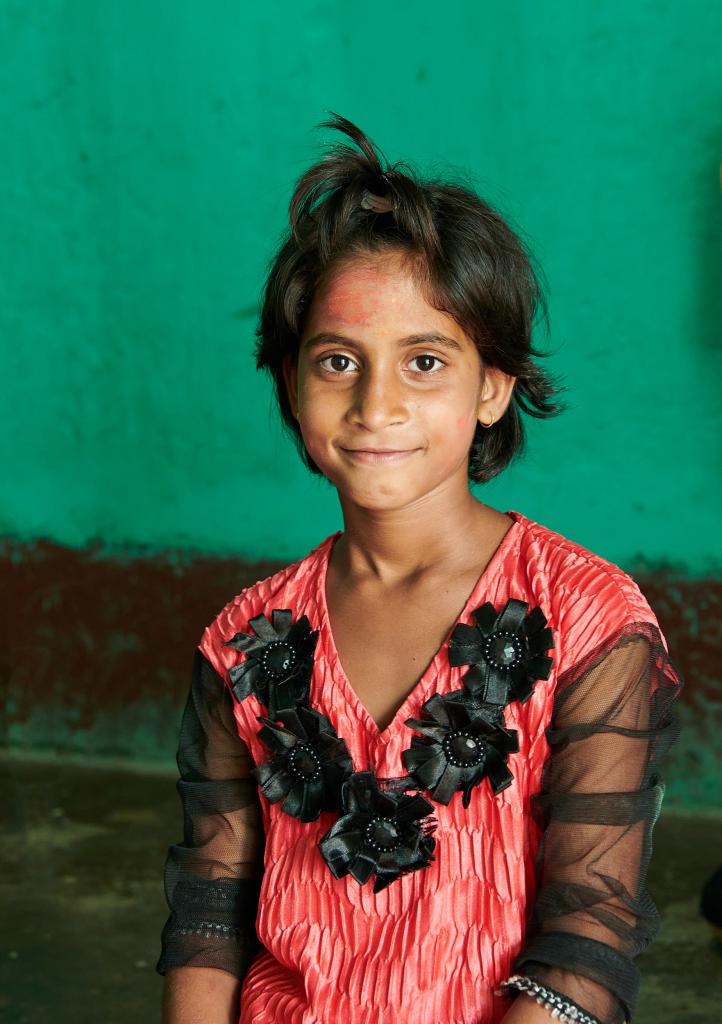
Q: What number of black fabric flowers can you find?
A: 5